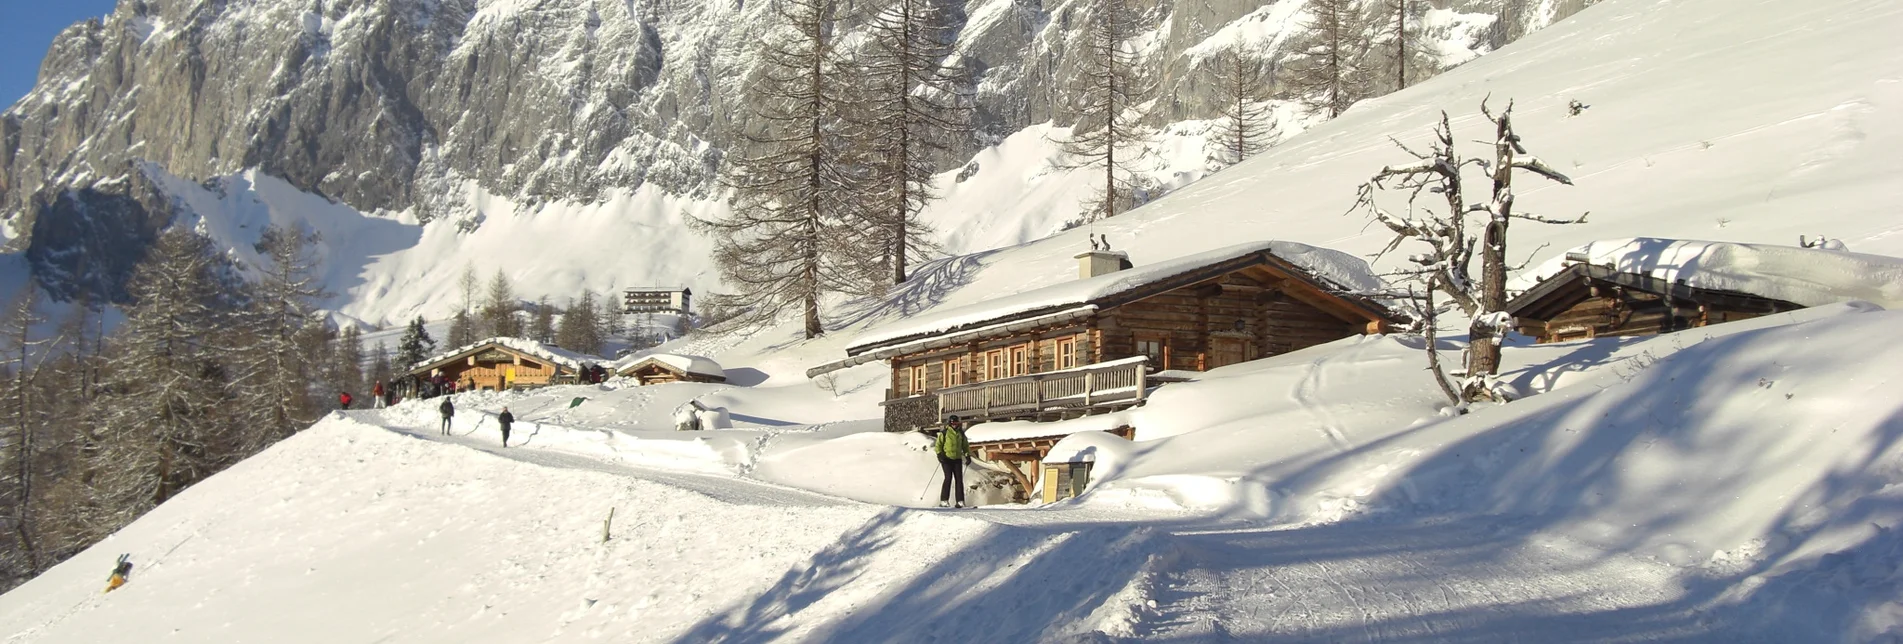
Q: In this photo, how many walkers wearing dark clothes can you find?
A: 2